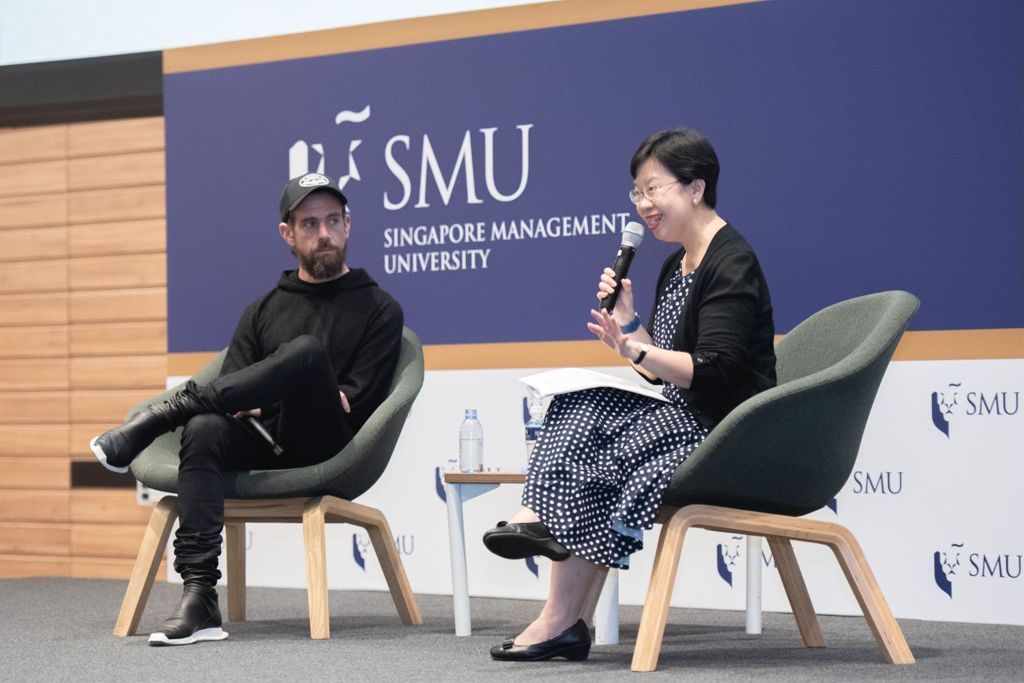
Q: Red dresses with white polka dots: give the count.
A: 0